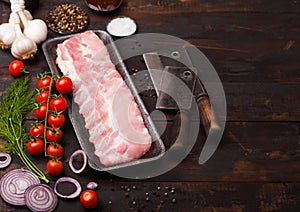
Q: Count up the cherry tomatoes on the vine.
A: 11